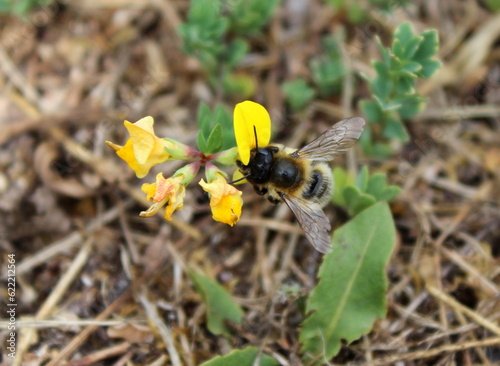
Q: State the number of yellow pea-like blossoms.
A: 4